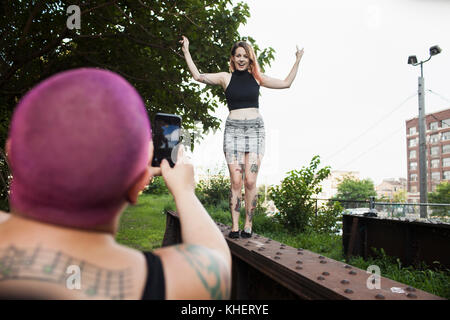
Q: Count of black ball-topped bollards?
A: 0